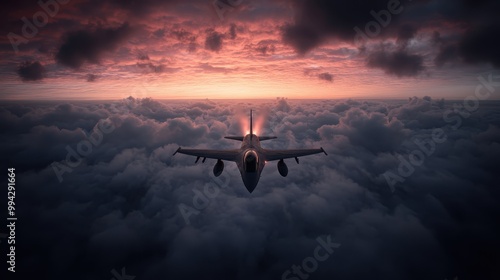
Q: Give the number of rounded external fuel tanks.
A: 2